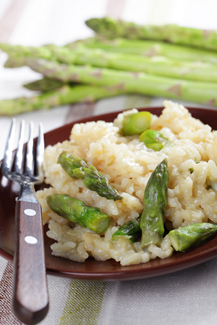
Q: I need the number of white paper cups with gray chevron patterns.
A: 0